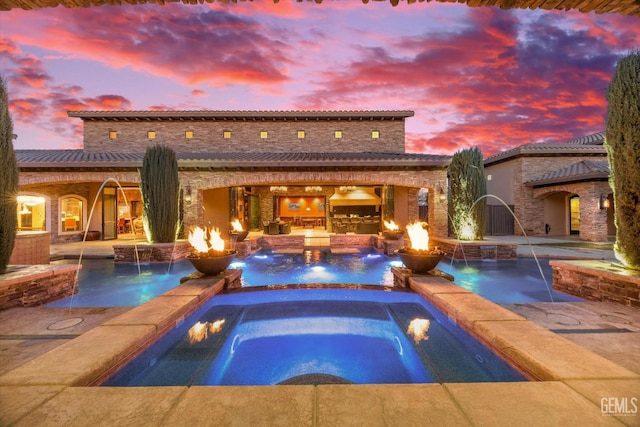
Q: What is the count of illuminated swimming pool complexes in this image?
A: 1